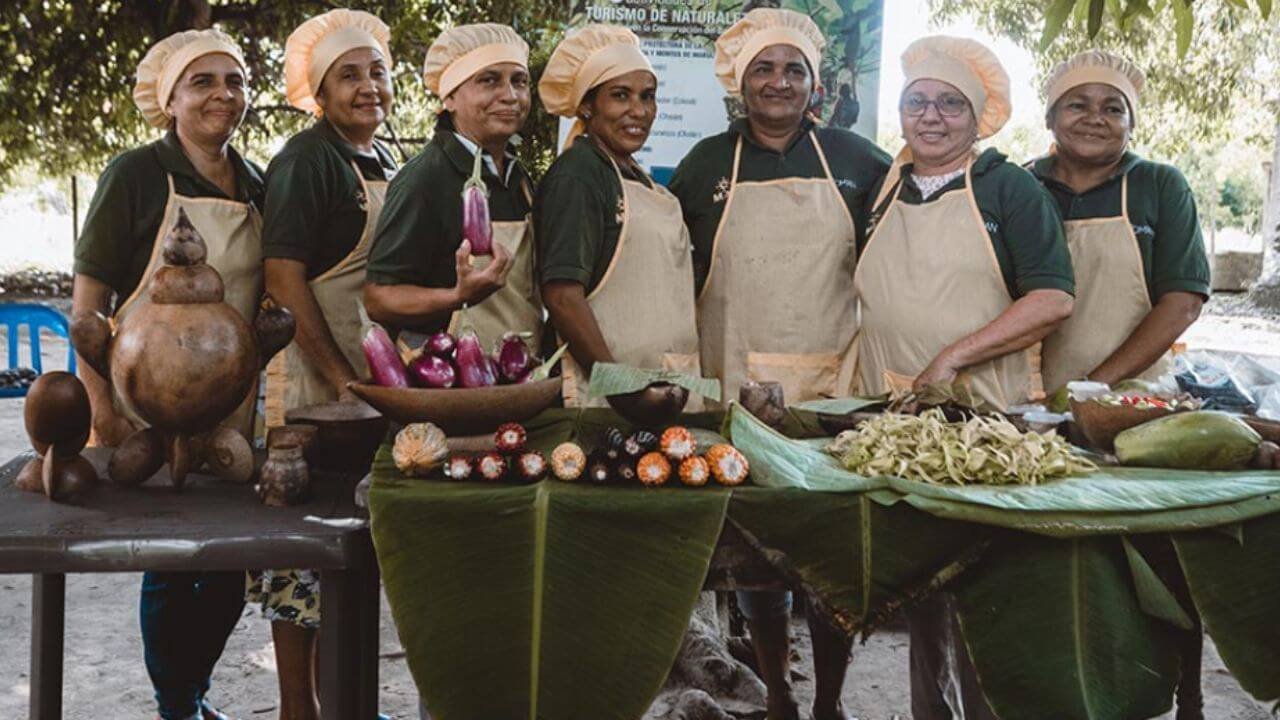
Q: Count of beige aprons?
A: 7